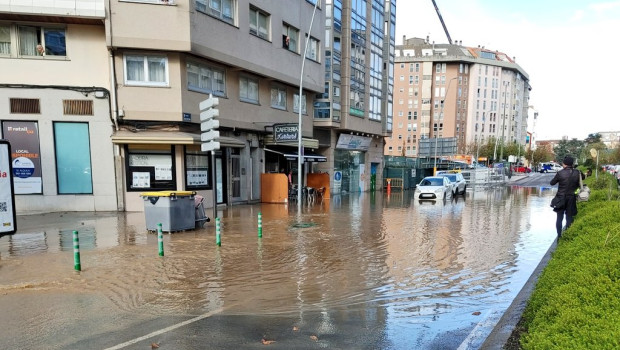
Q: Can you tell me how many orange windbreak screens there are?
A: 2